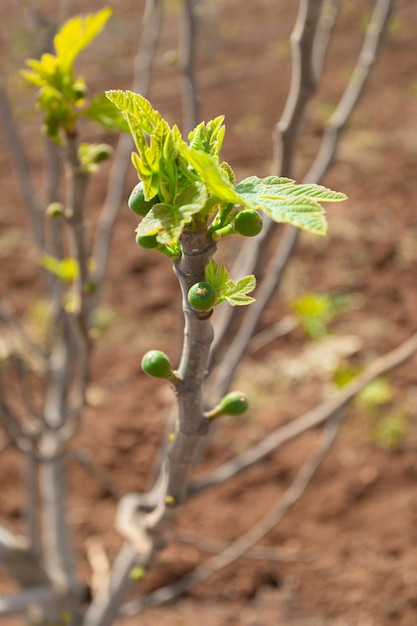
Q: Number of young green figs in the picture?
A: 6